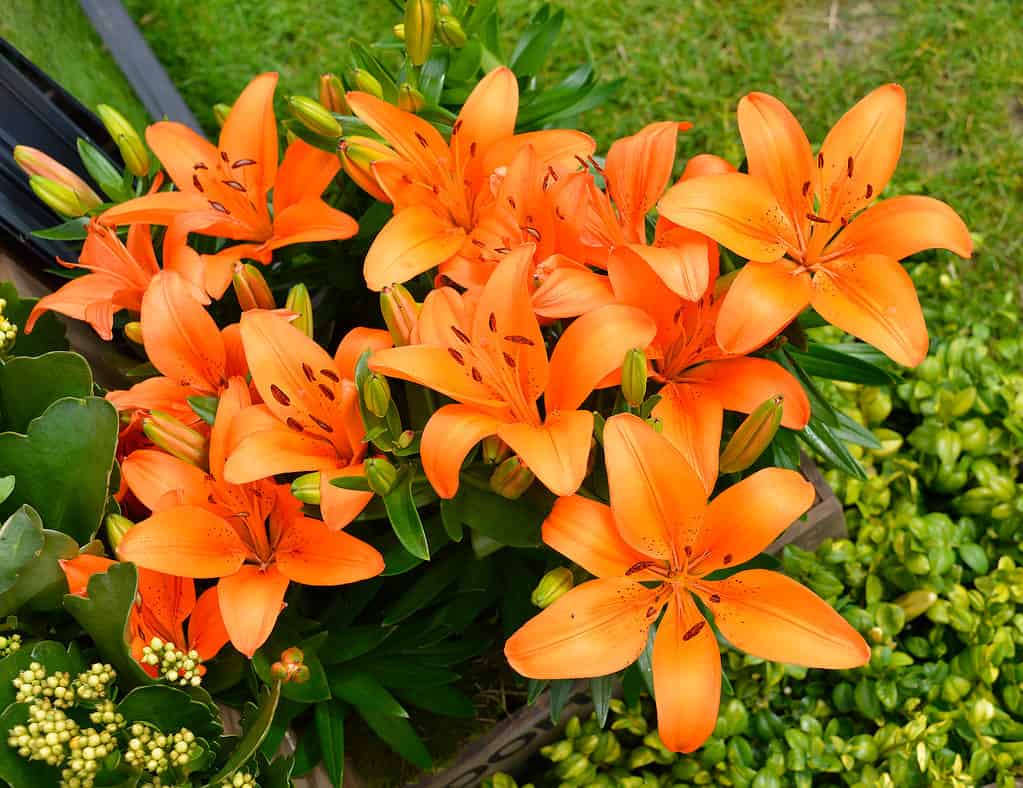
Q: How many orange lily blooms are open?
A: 13